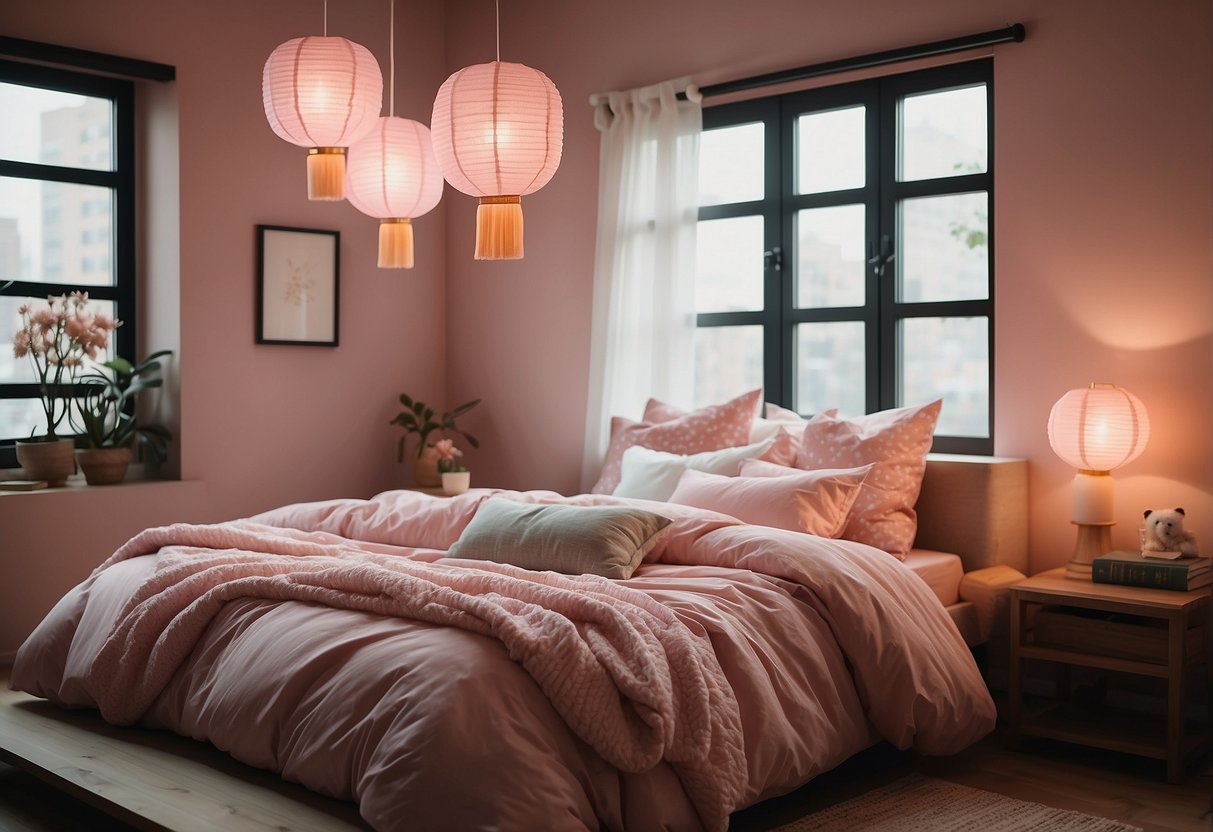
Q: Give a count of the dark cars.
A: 0